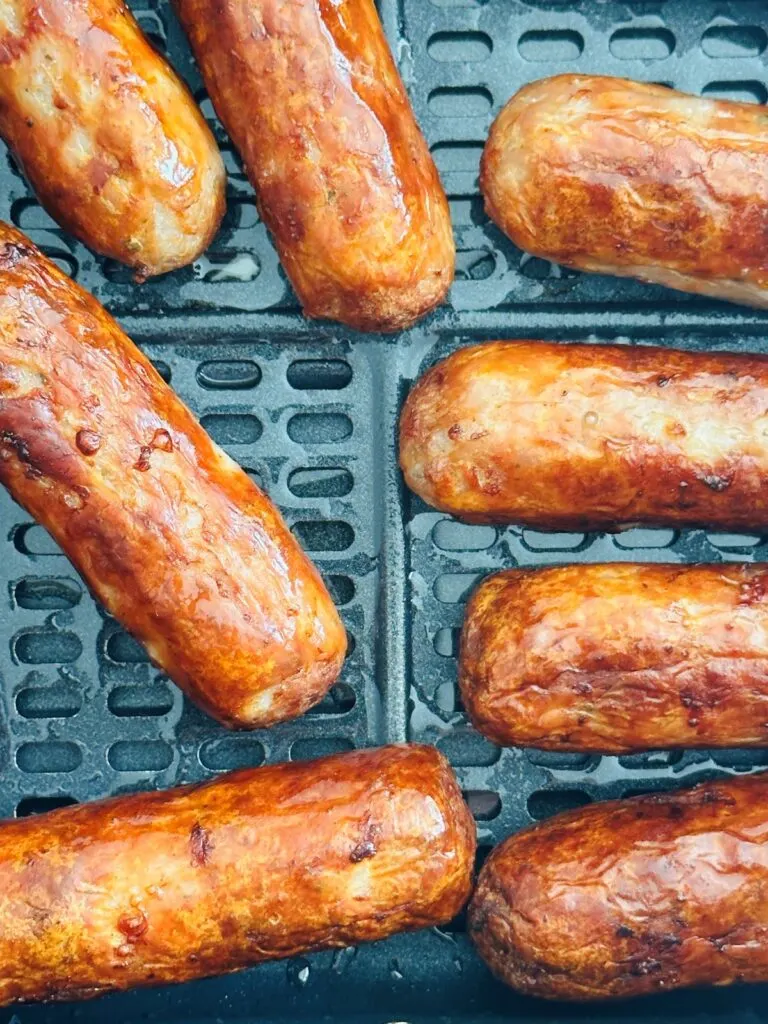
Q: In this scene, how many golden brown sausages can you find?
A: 8